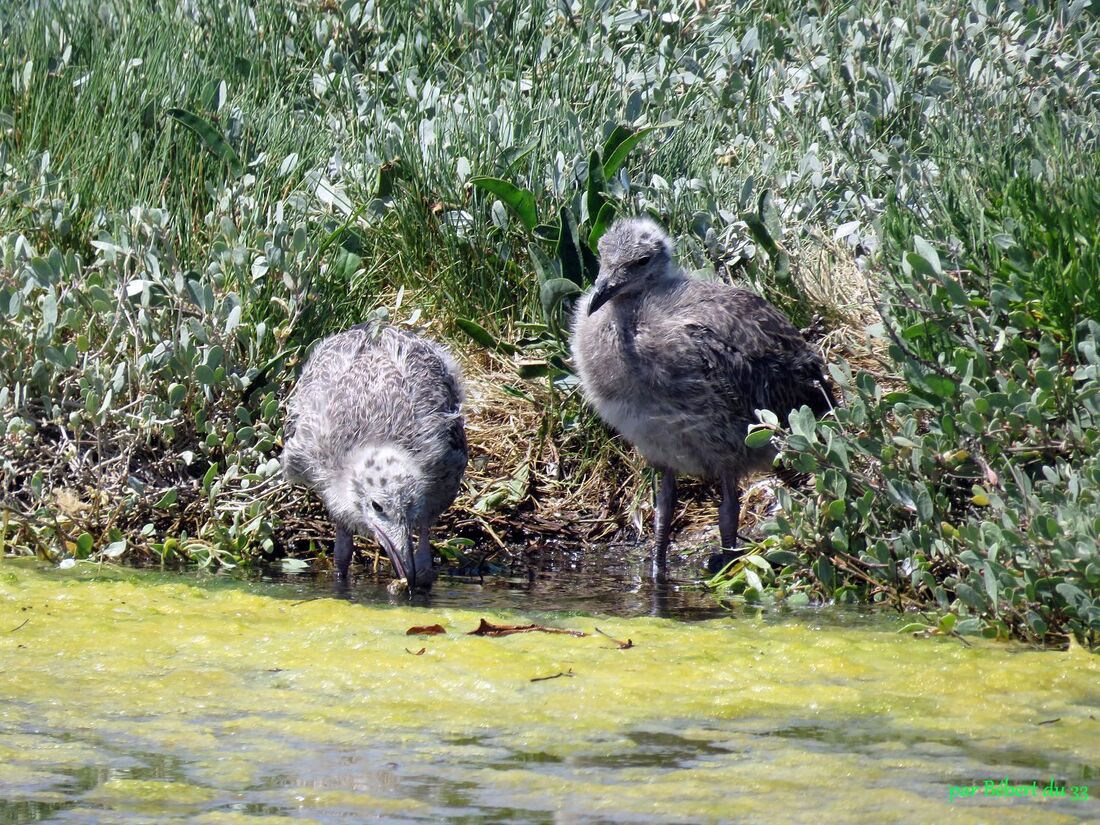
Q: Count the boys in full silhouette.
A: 0